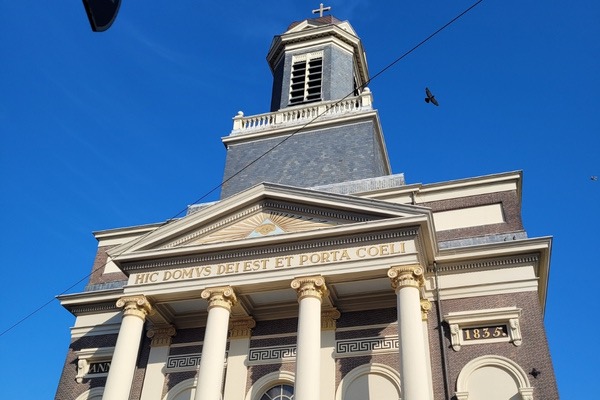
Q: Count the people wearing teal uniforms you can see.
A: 0